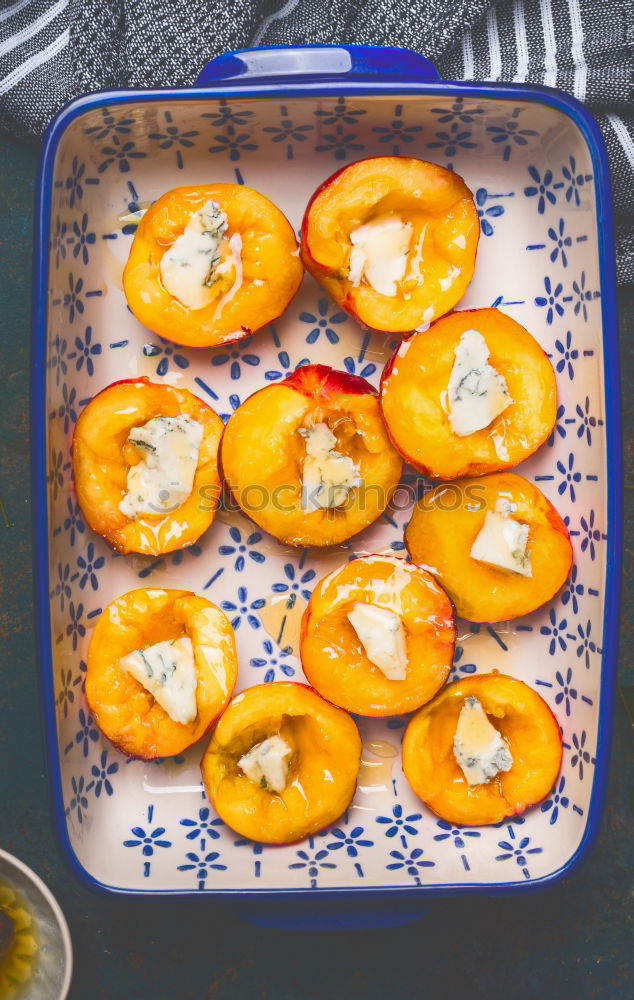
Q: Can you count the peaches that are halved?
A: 10